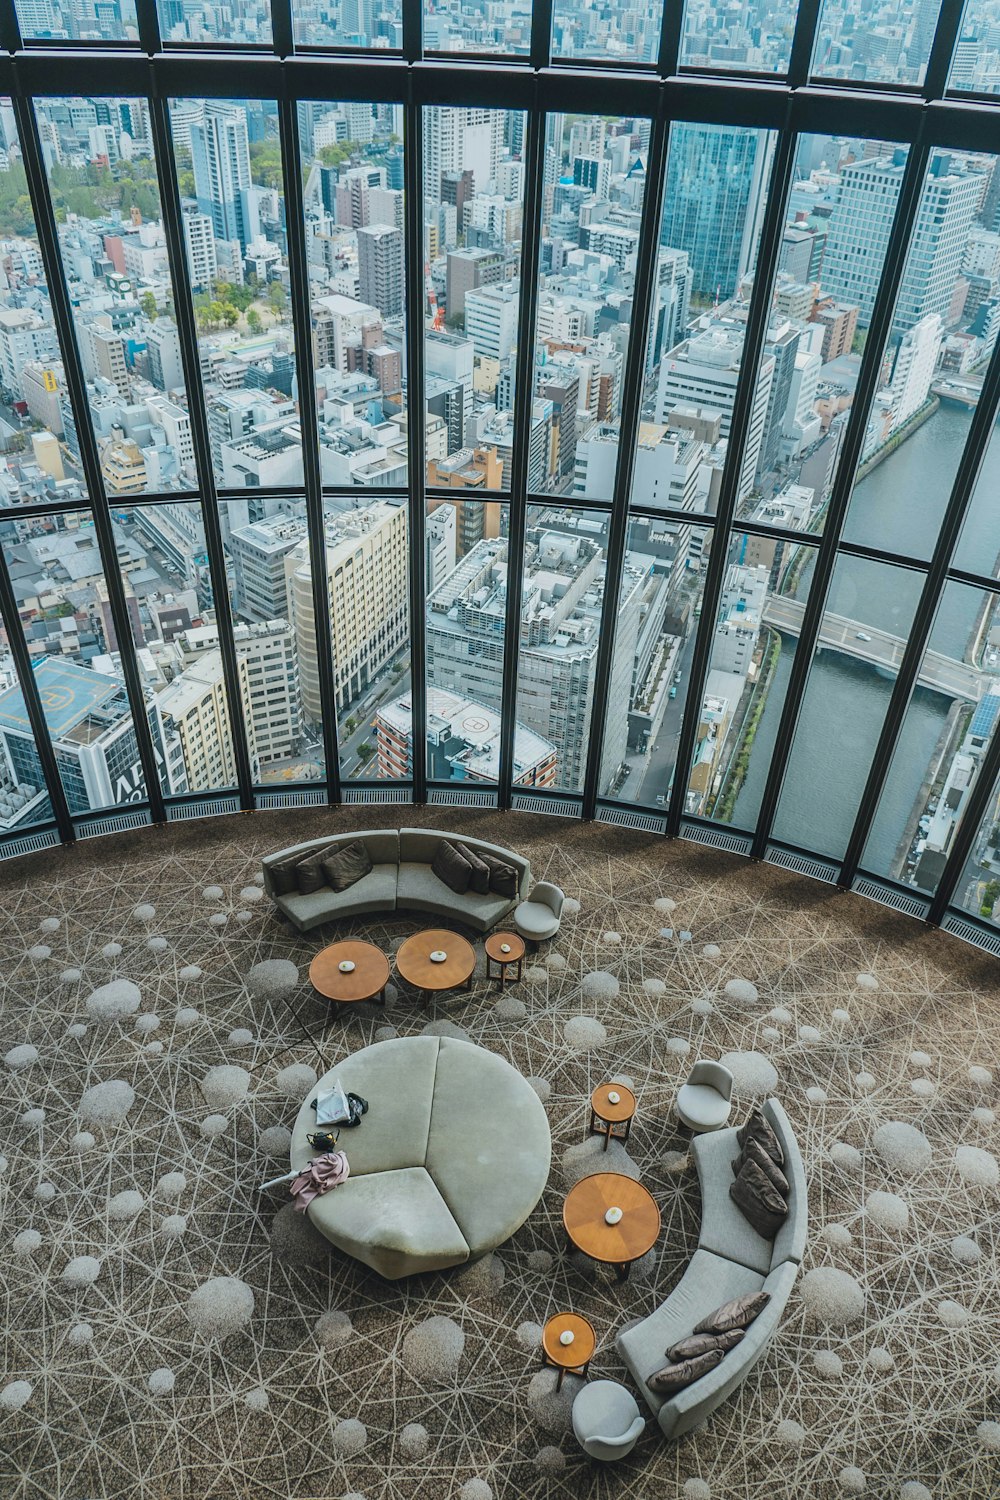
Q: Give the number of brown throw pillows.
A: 12